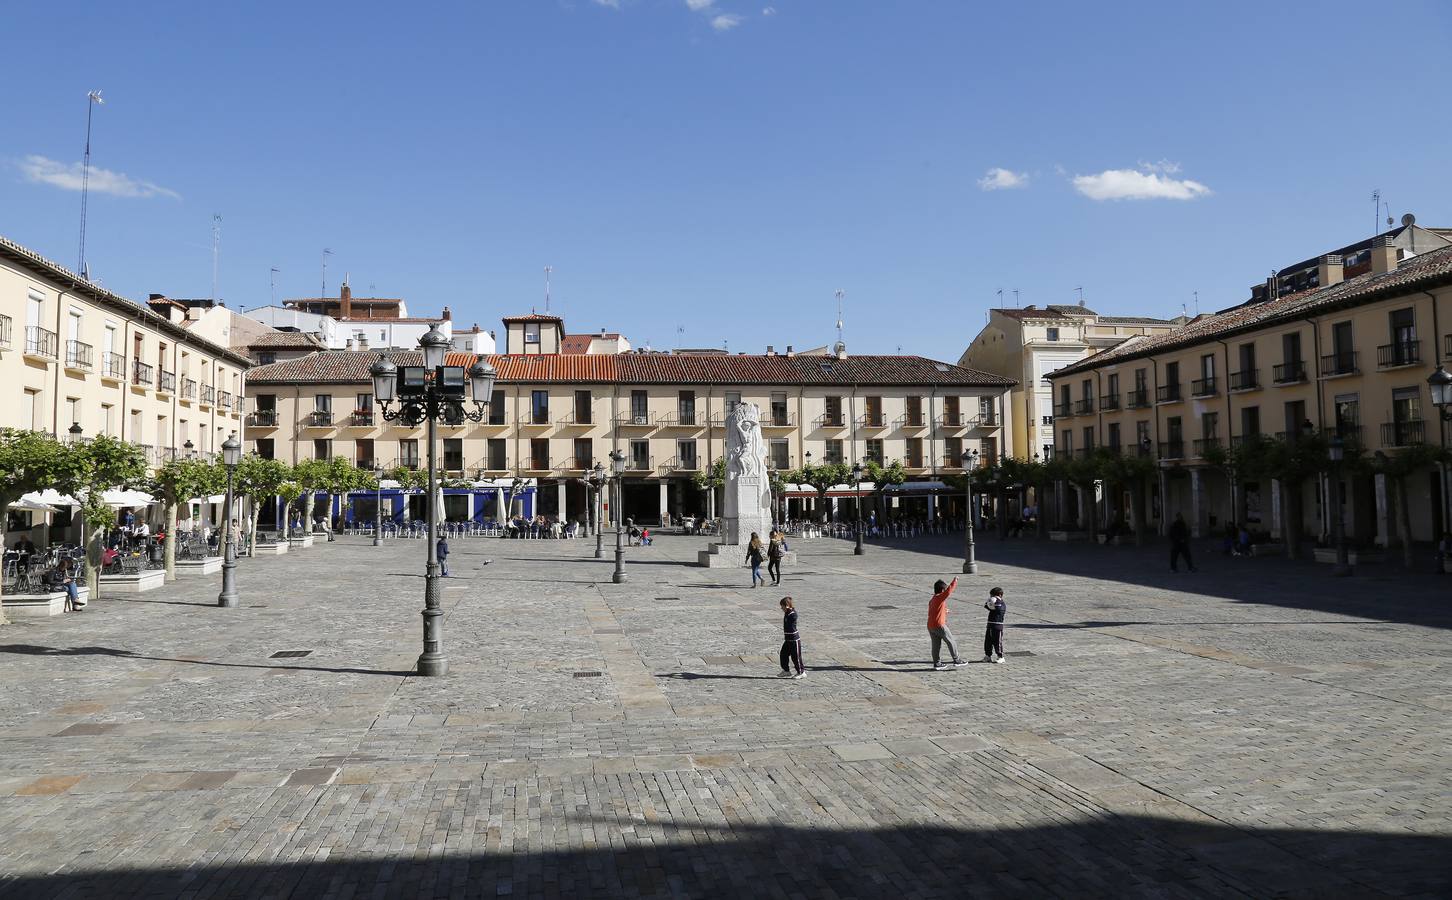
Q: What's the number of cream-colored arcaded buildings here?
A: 3